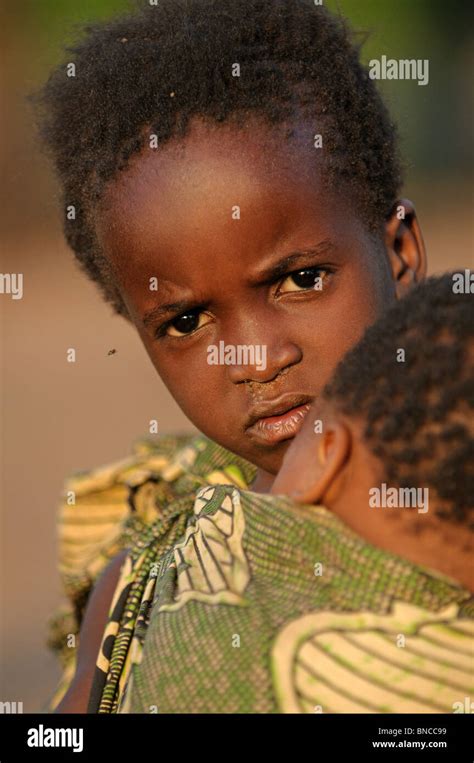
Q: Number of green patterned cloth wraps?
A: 1